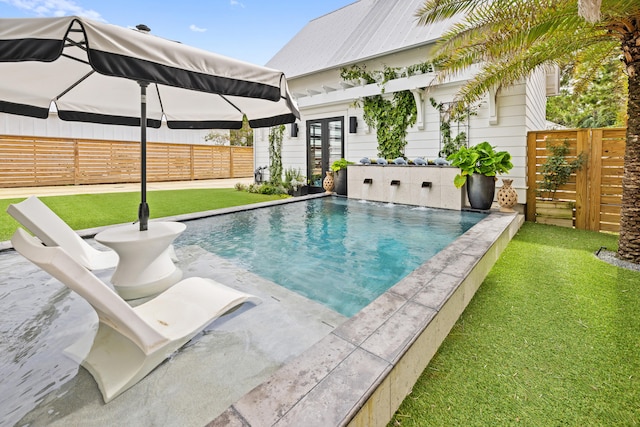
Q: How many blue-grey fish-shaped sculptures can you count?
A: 5